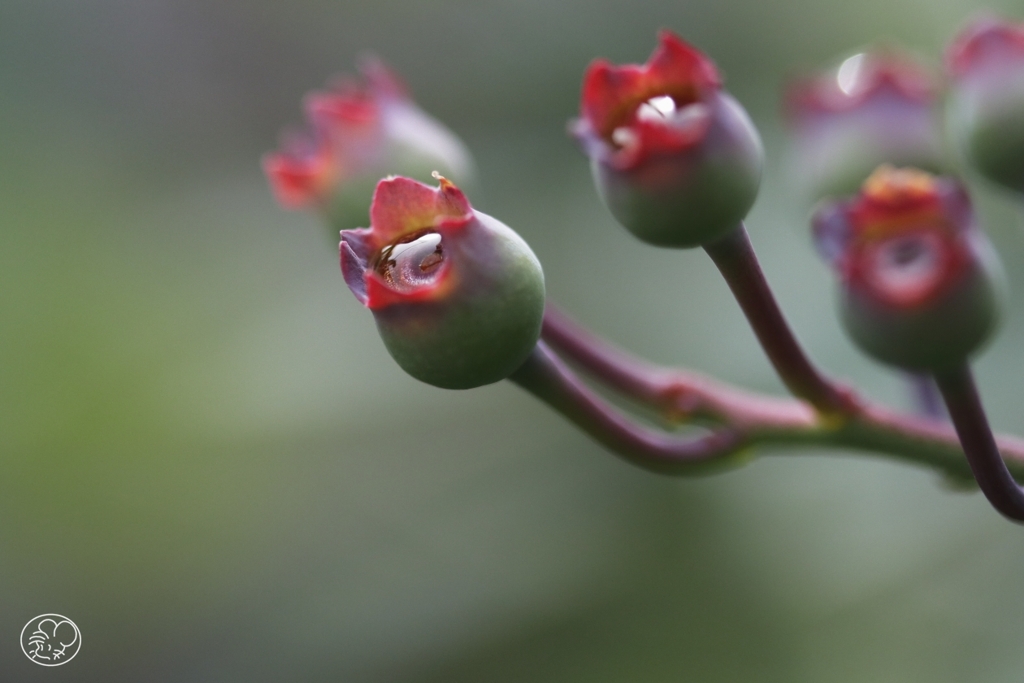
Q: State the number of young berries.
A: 6